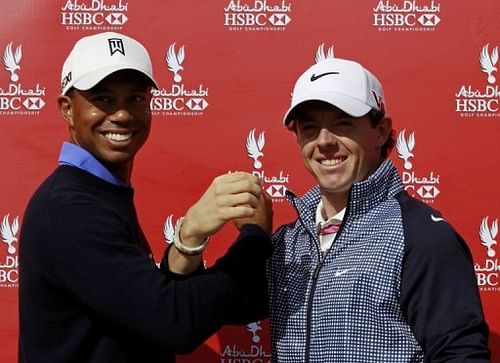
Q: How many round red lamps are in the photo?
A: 0